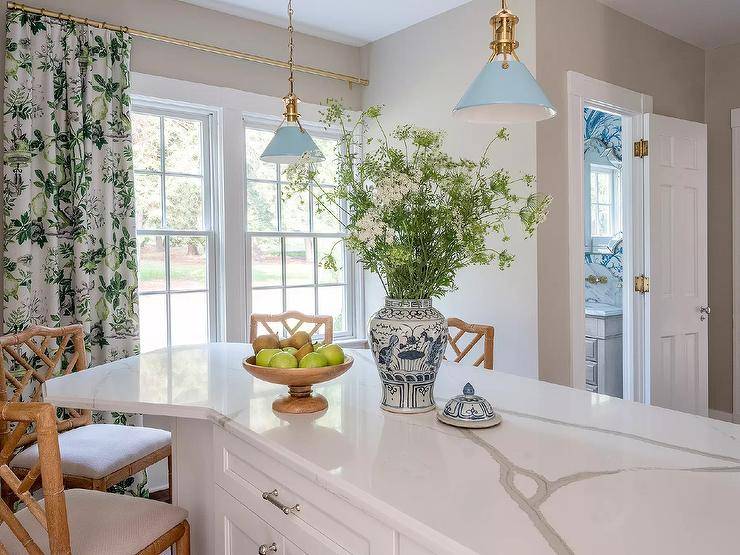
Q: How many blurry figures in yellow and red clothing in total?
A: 0